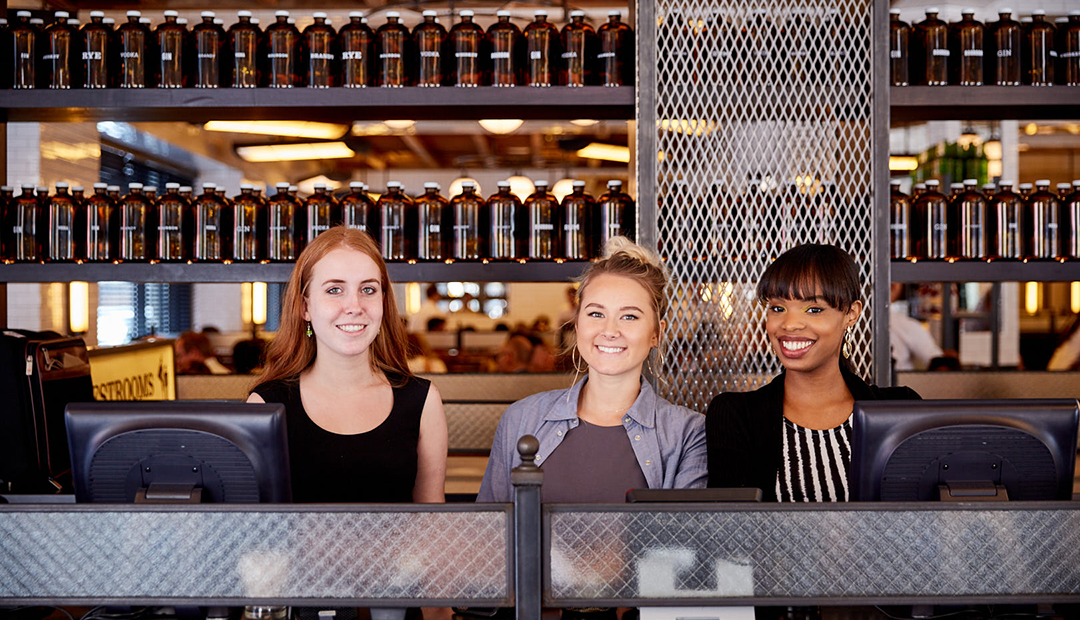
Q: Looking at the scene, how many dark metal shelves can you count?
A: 4